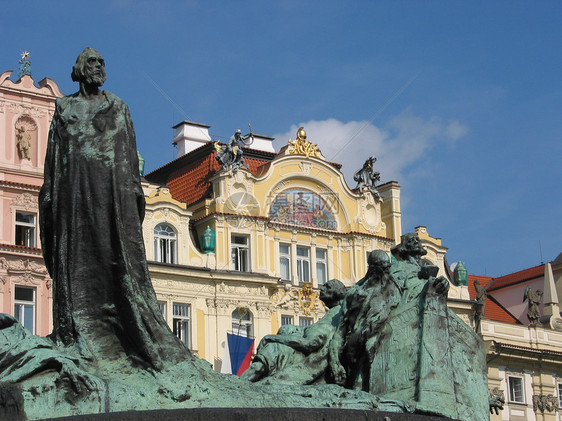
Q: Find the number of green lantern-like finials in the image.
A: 3